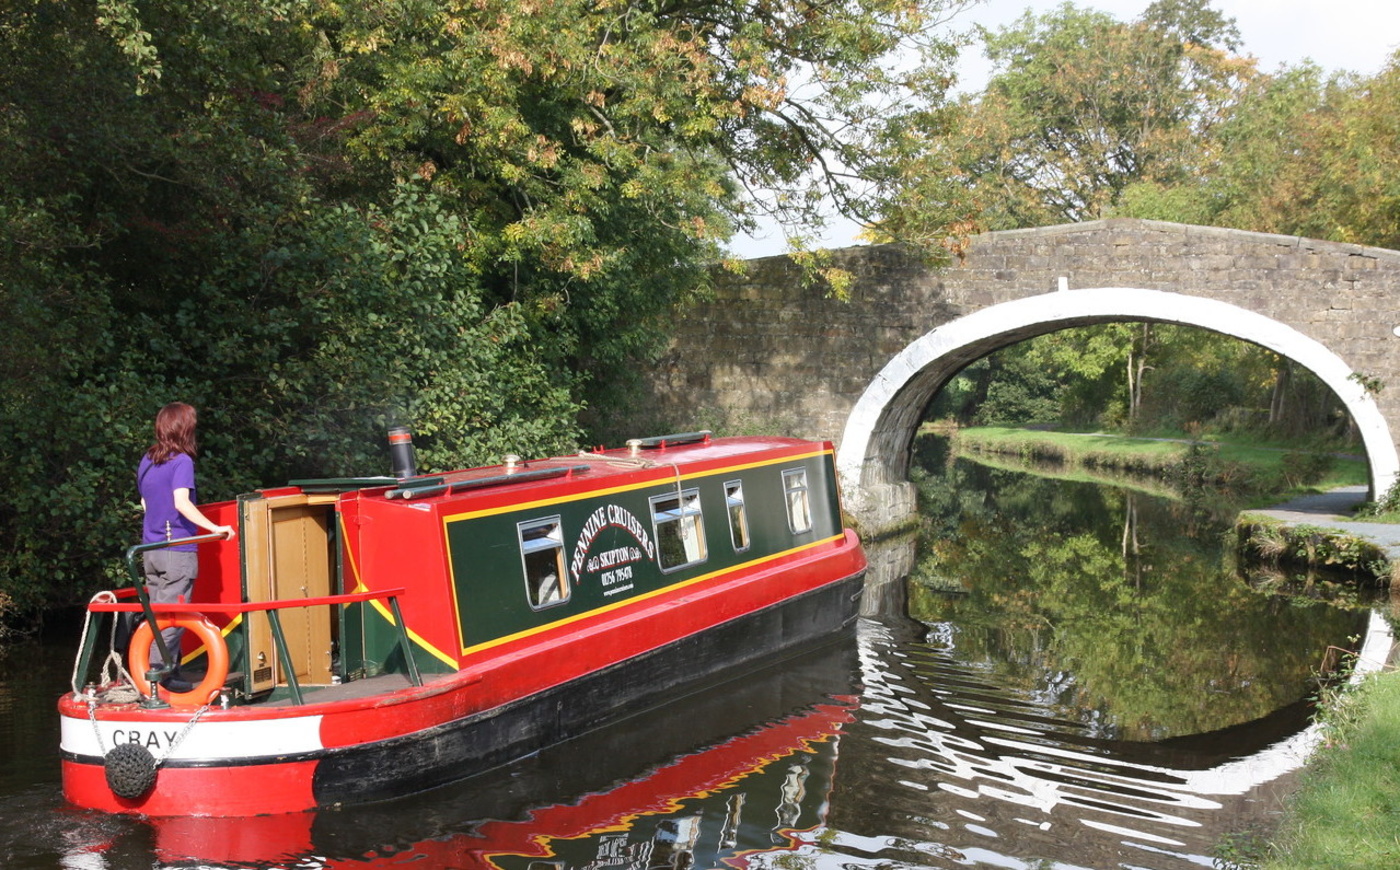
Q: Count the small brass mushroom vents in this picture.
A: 2